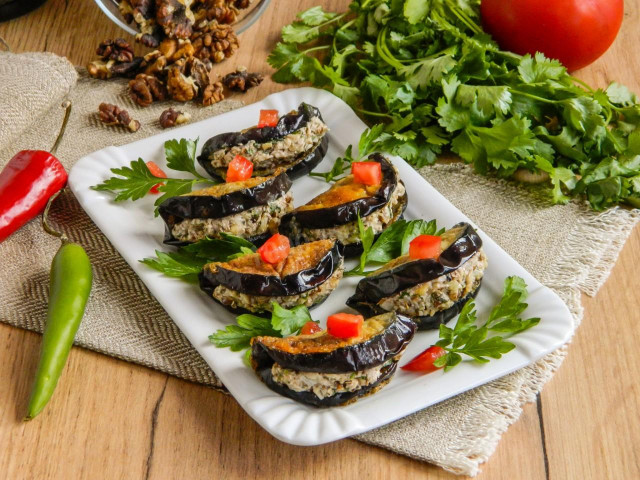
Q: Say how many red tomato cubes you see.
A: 6